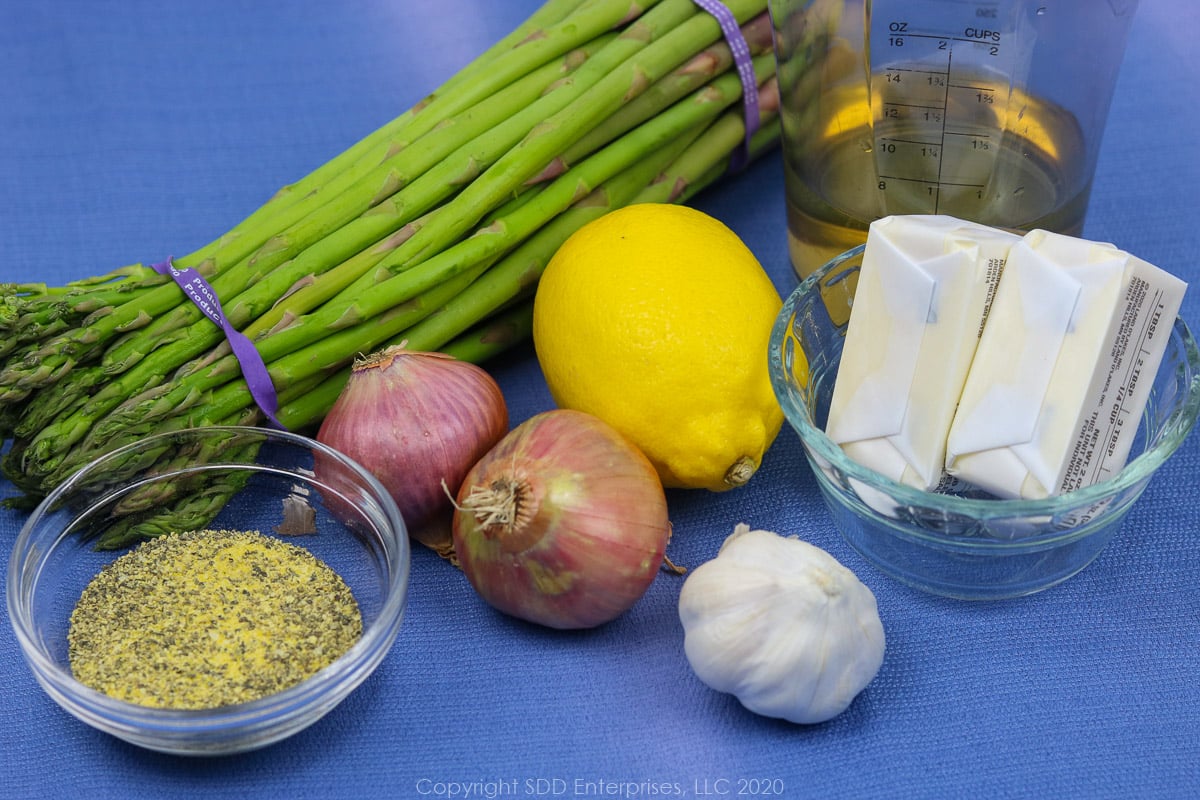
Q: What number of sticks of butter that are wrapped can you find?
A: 2